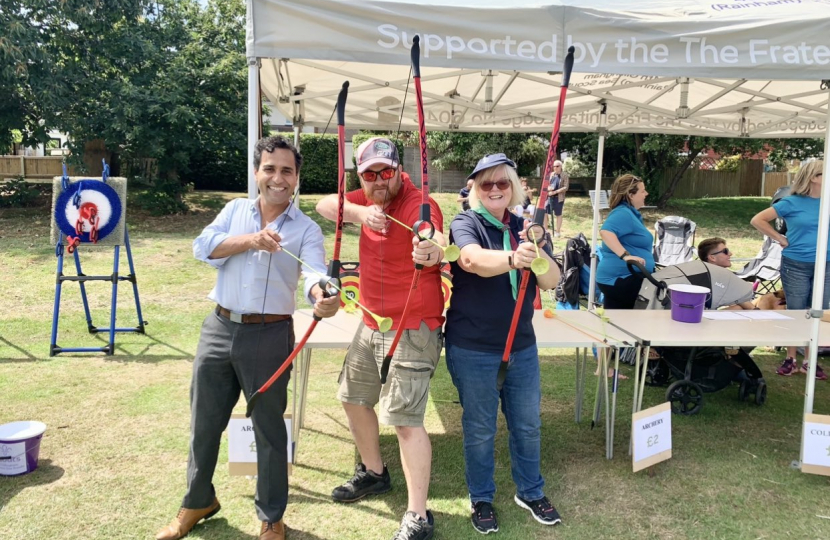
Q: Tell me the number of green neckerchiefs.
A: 1